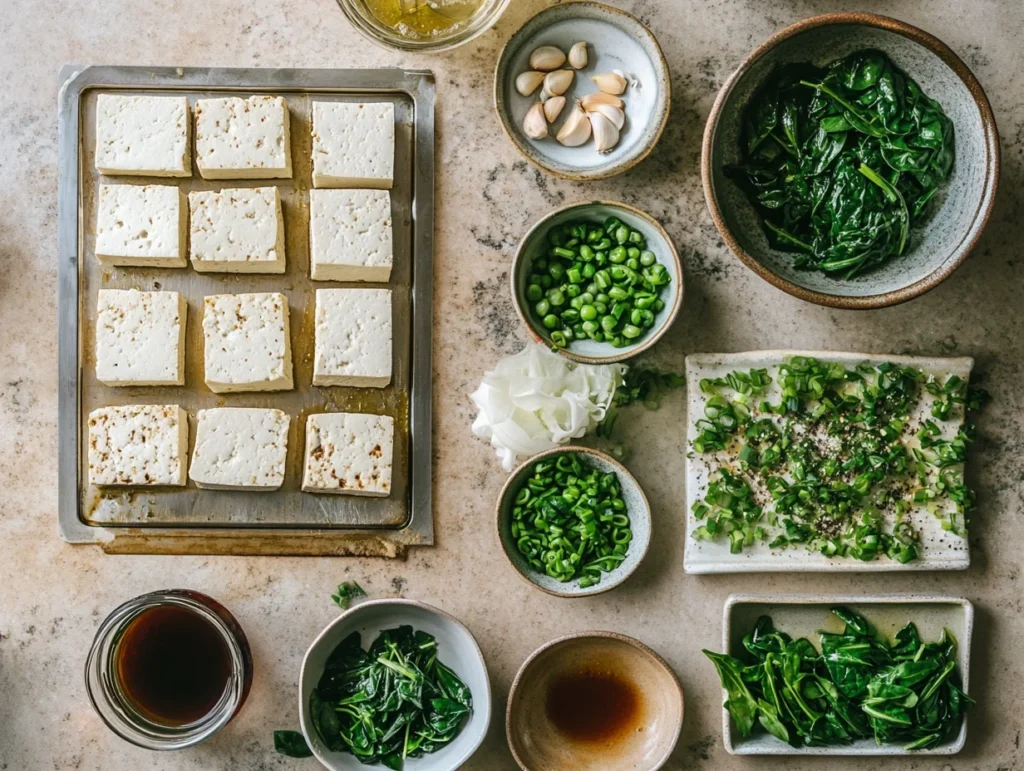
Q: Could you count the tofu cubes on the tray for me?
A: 12